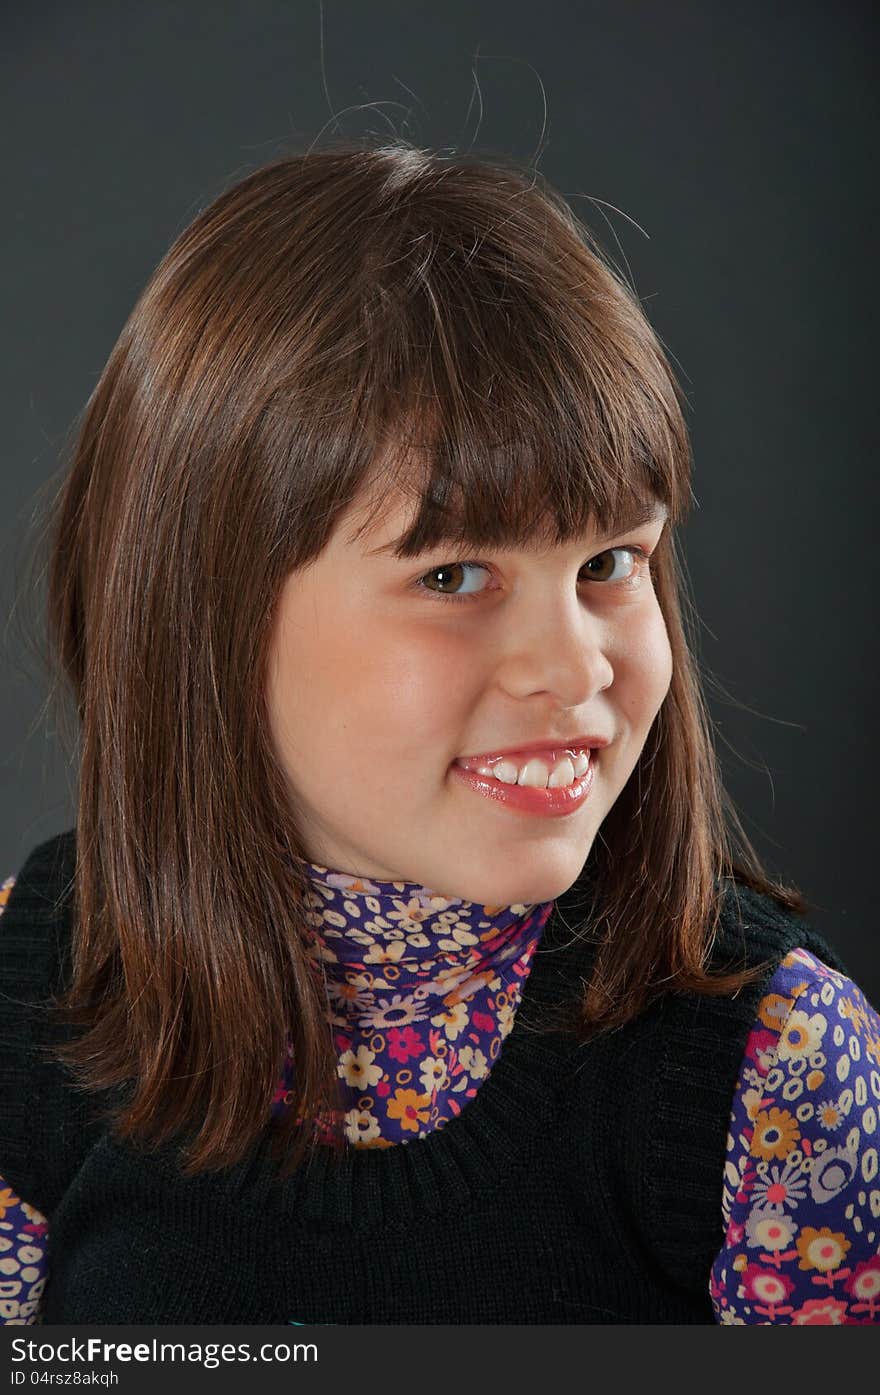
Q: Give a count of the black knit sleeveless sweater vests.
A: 1